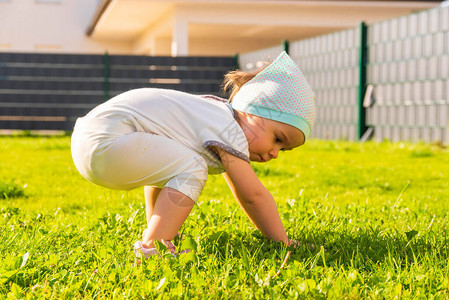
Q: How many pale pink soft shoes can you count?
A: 2